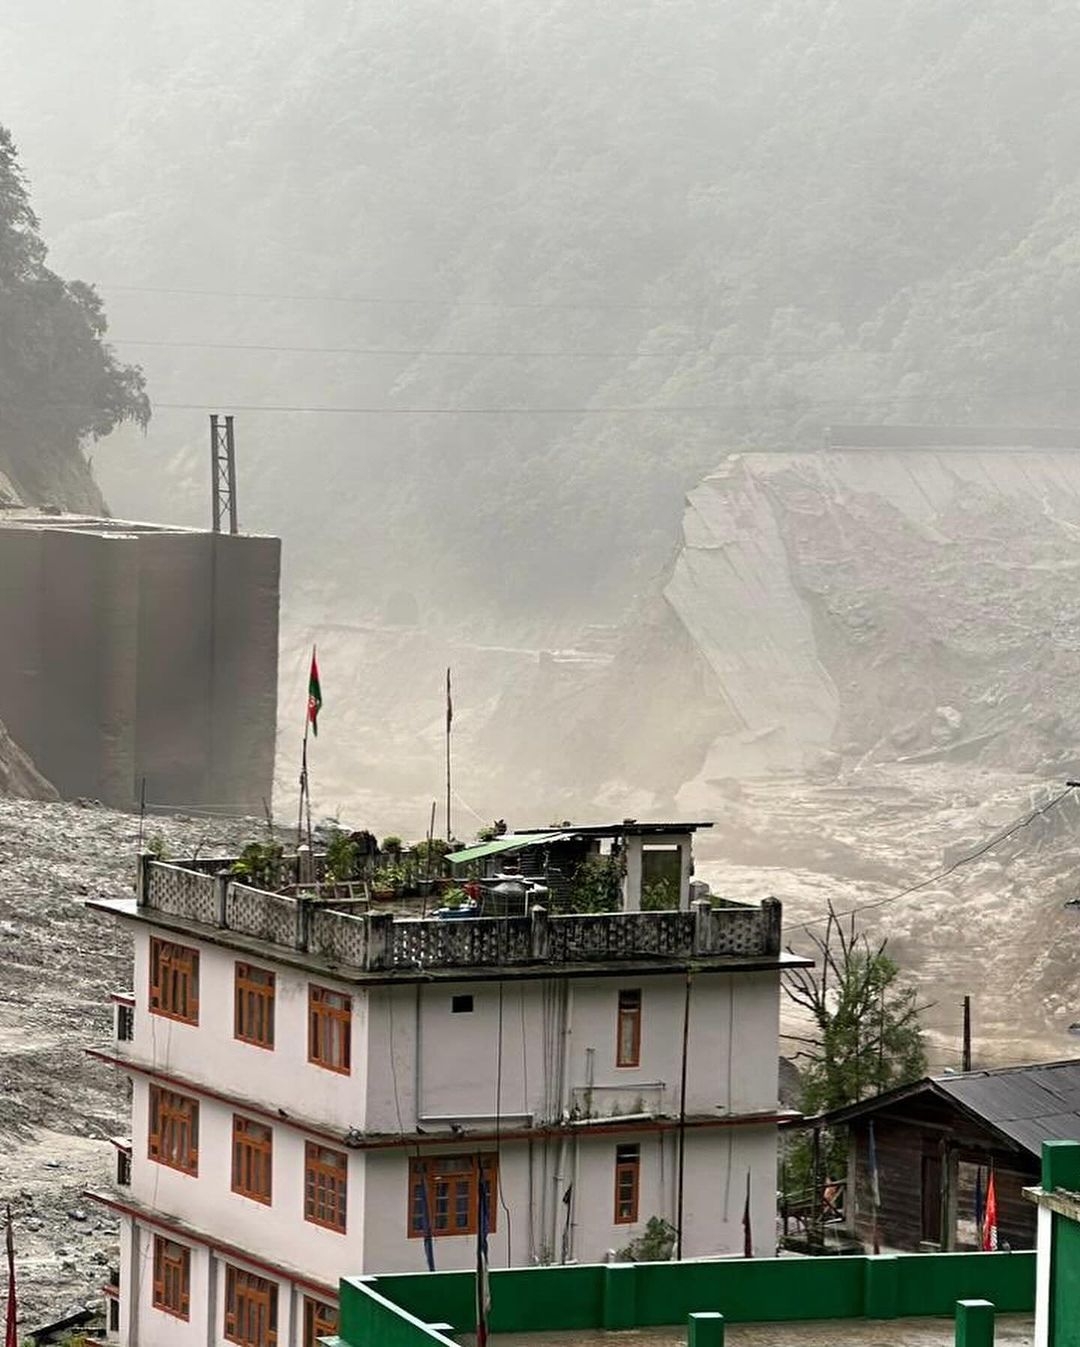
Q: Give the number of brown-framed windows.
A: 12